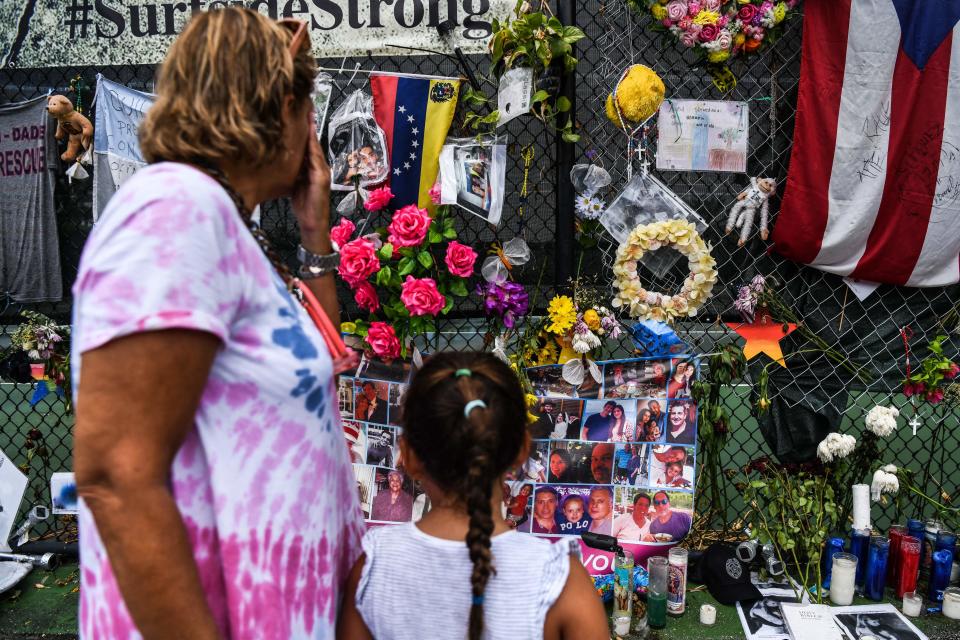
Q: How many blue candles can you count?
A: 6